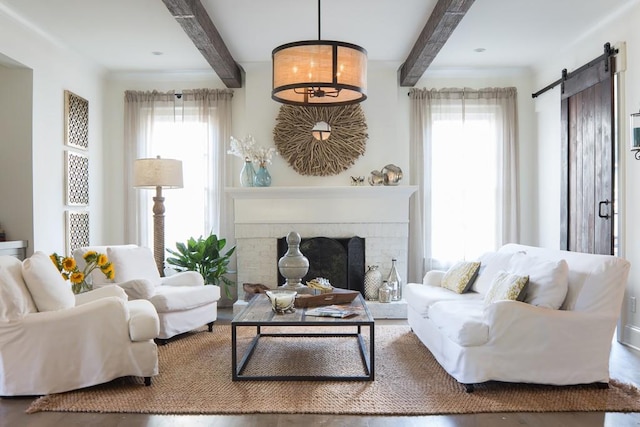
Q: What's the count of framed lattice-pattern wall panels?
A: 3